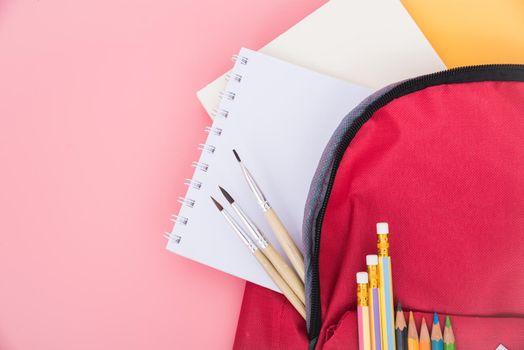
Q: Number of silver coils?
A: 11